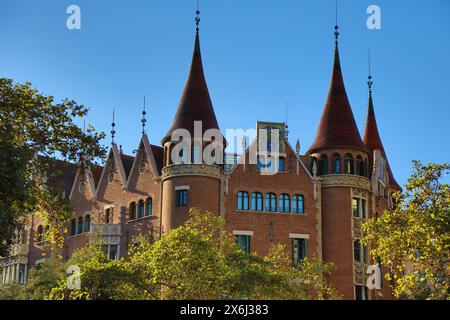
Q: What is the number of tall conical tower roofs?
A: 3